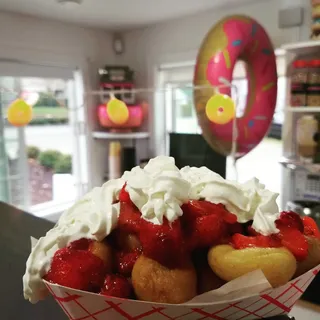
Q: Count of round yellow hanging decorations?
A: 3